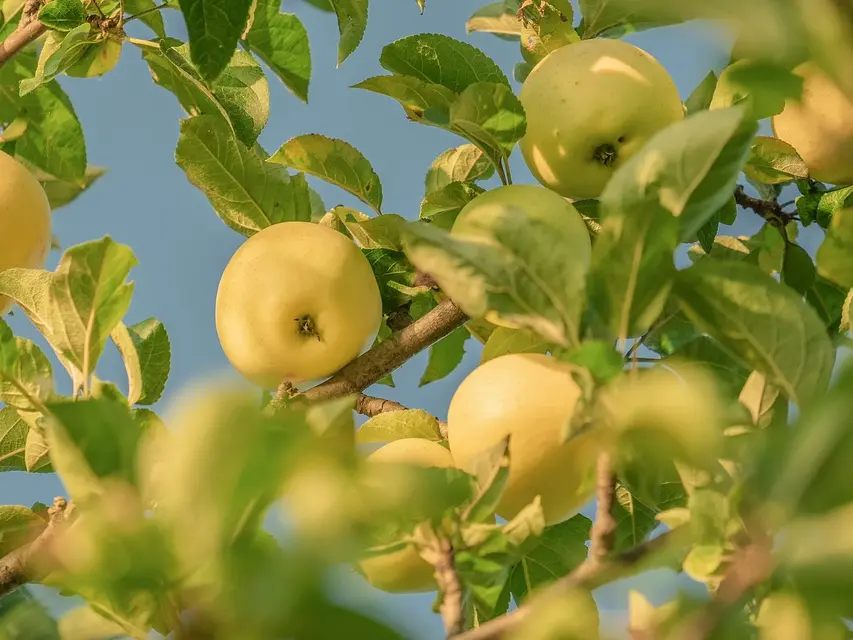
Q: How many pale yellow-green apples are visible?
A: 7